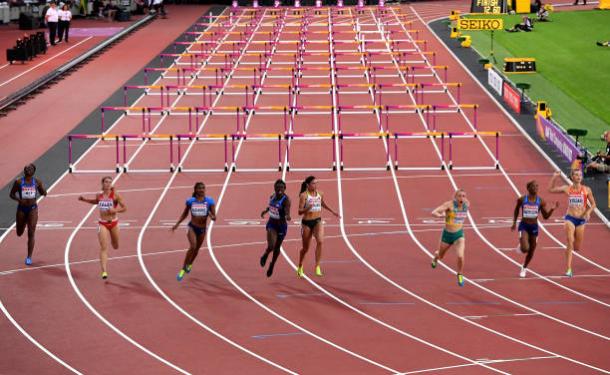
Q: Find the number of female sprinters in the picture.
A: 8